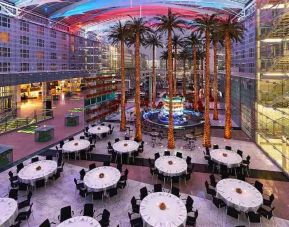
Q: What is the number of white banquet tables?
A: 11